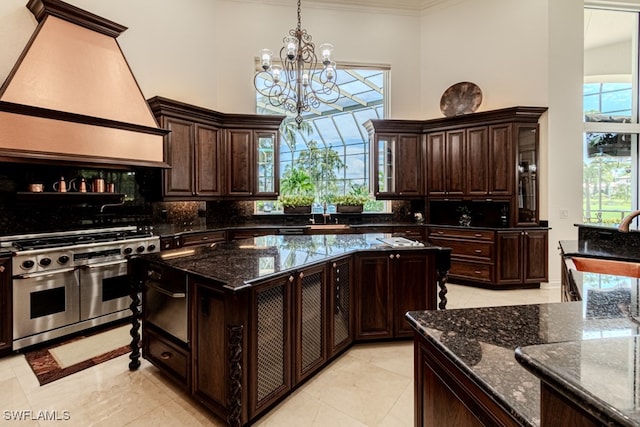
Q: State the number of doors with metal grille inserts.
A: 3